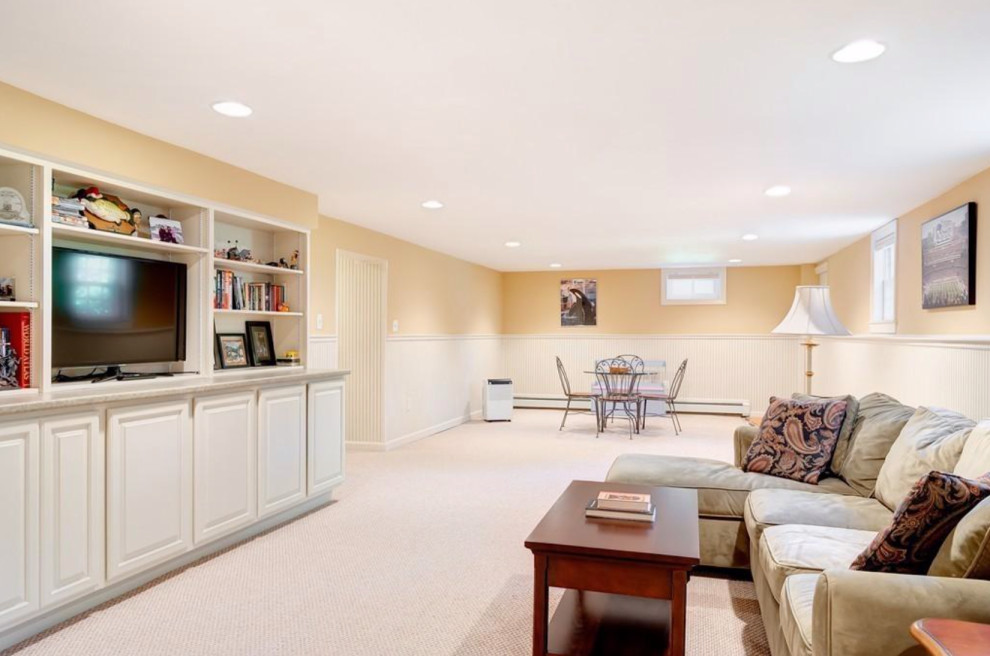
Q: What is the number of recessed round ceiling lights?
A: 8